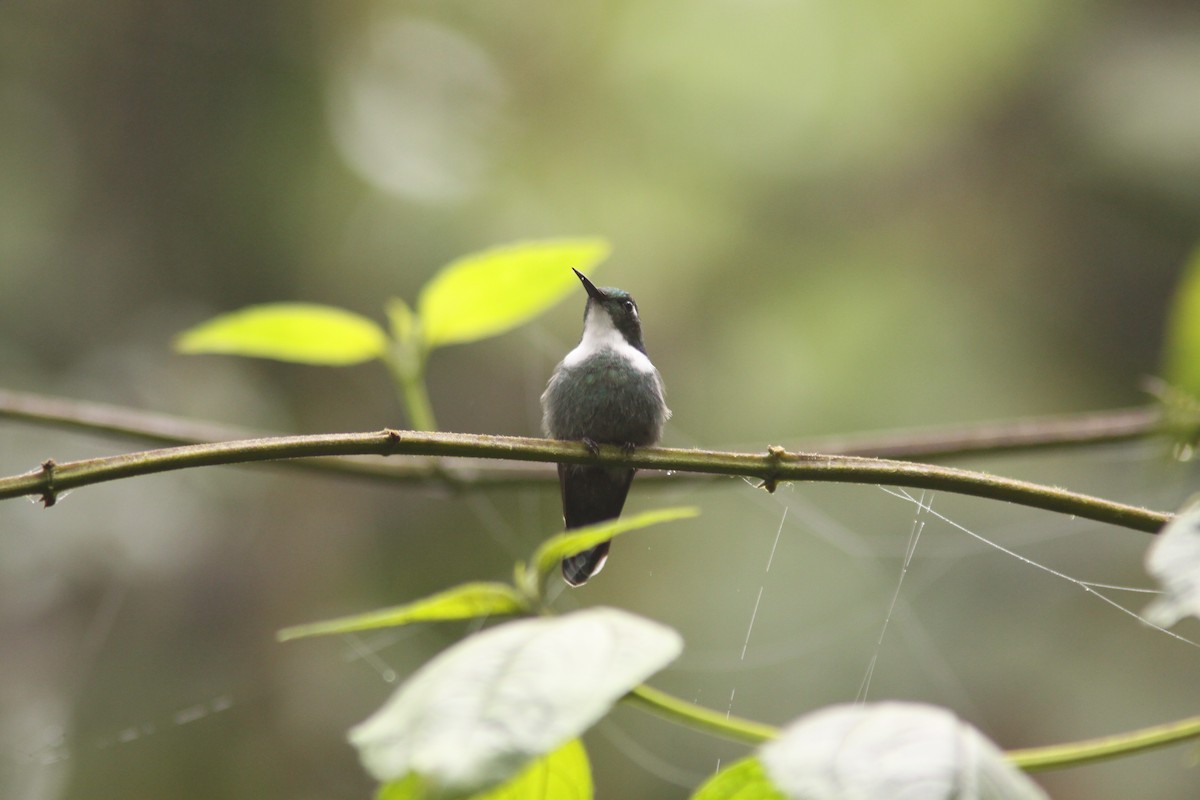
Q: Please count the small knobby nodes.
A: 3